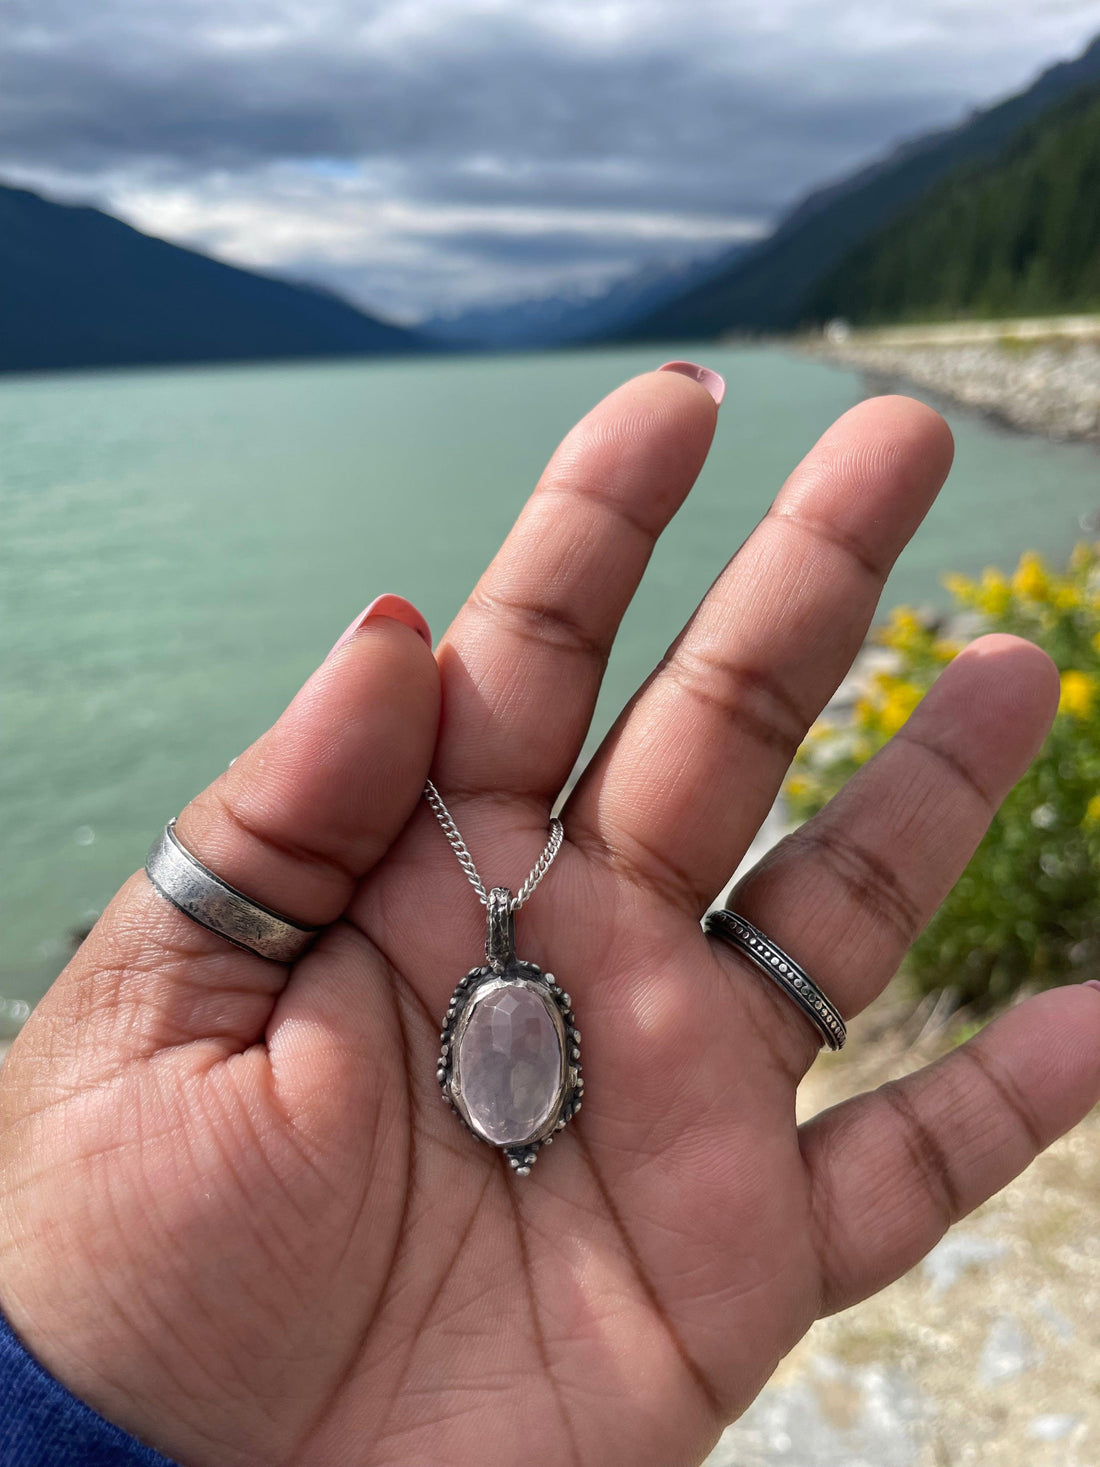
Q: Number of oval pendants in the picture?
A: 1